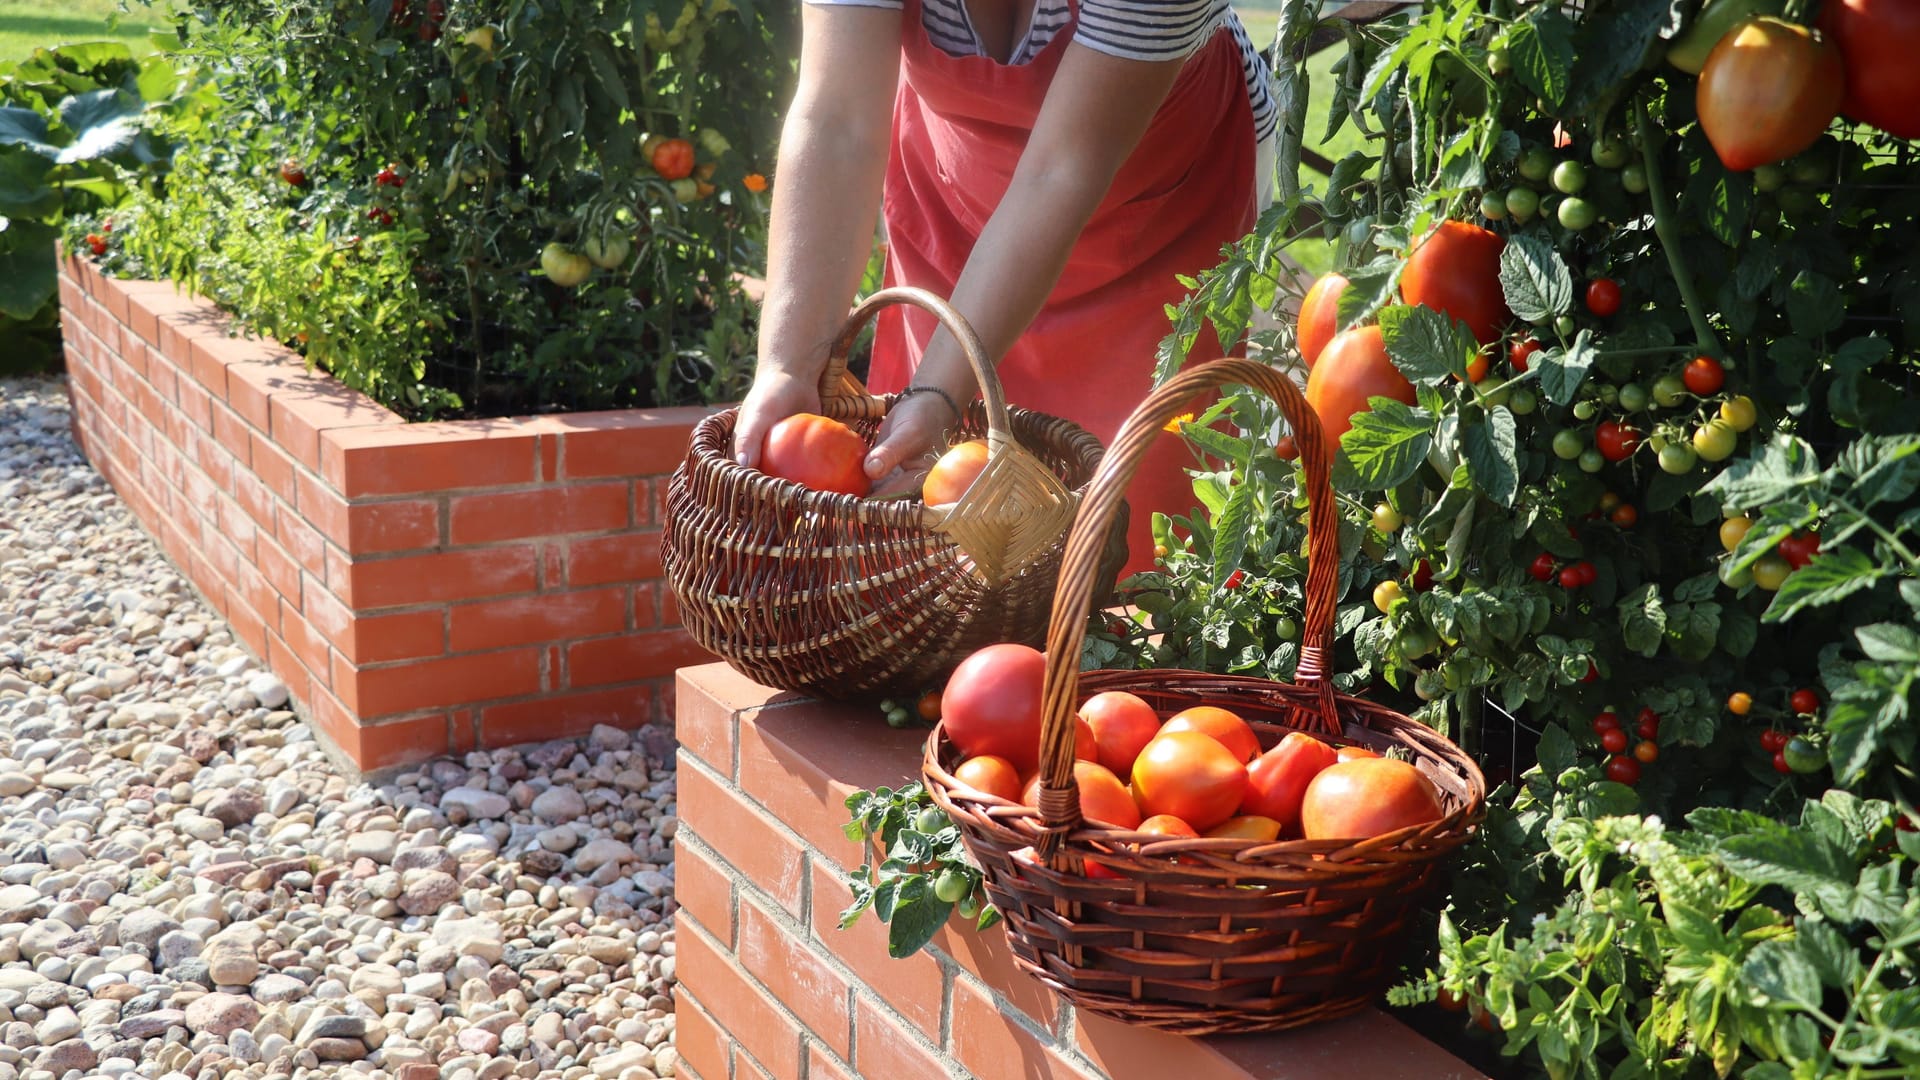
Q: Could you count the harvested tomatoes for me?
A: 14